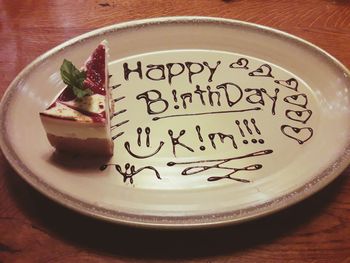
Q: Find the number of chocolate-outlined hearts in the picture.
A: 6